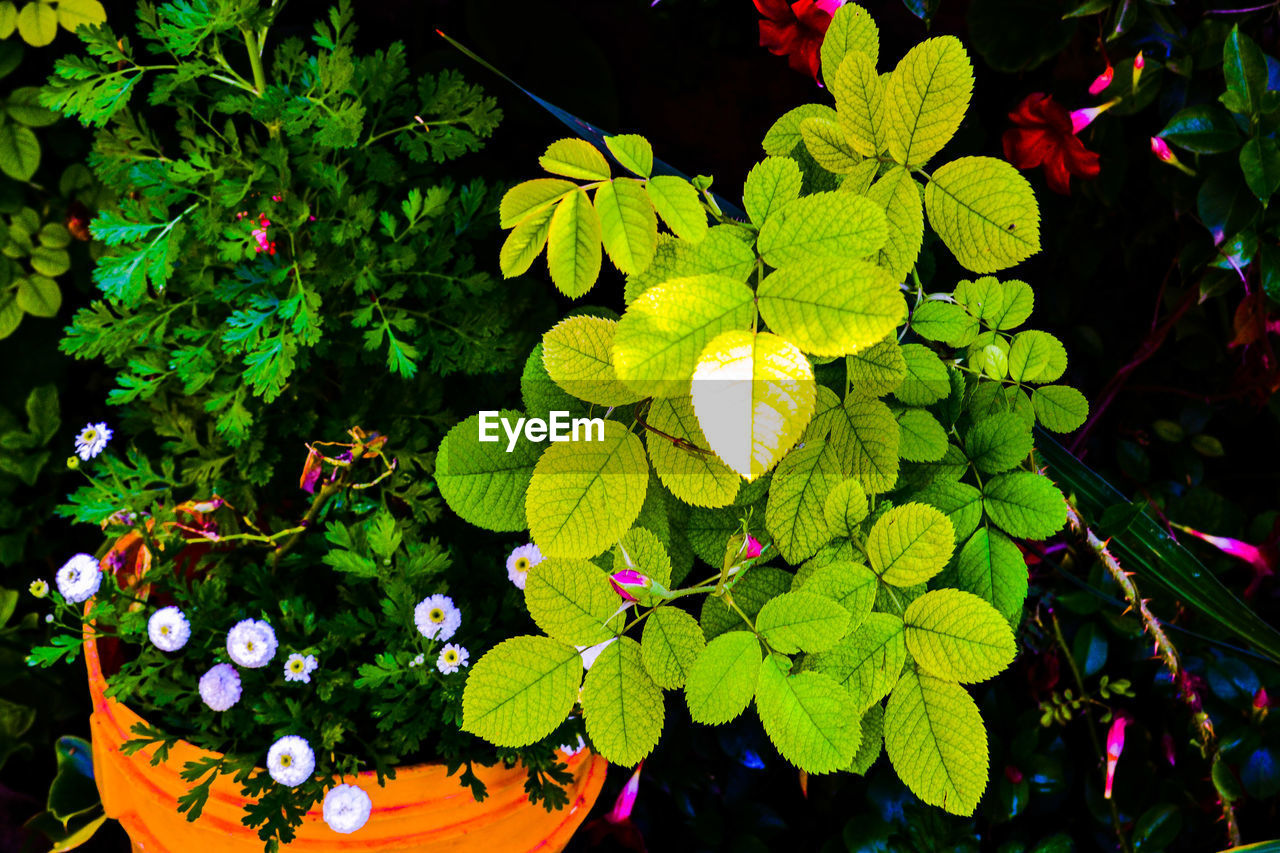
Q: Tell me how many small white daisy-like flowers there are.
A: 11